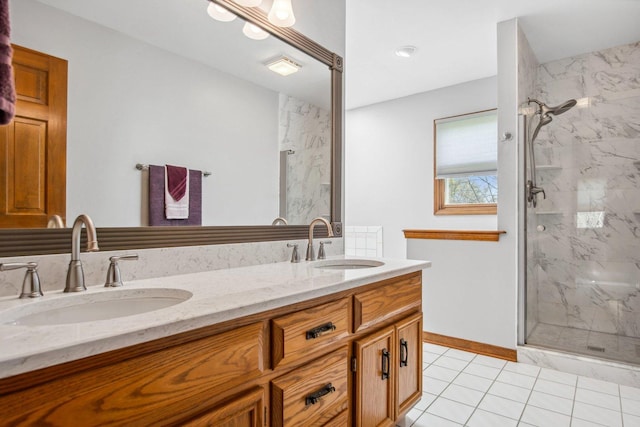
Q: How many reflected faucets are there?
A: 2